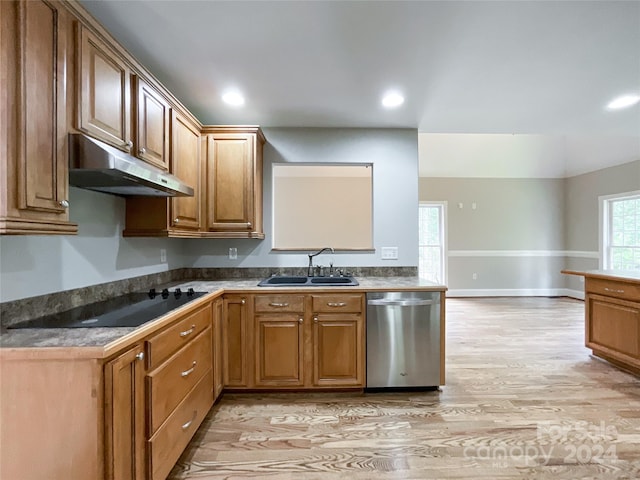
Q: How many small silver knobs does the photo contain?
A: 9